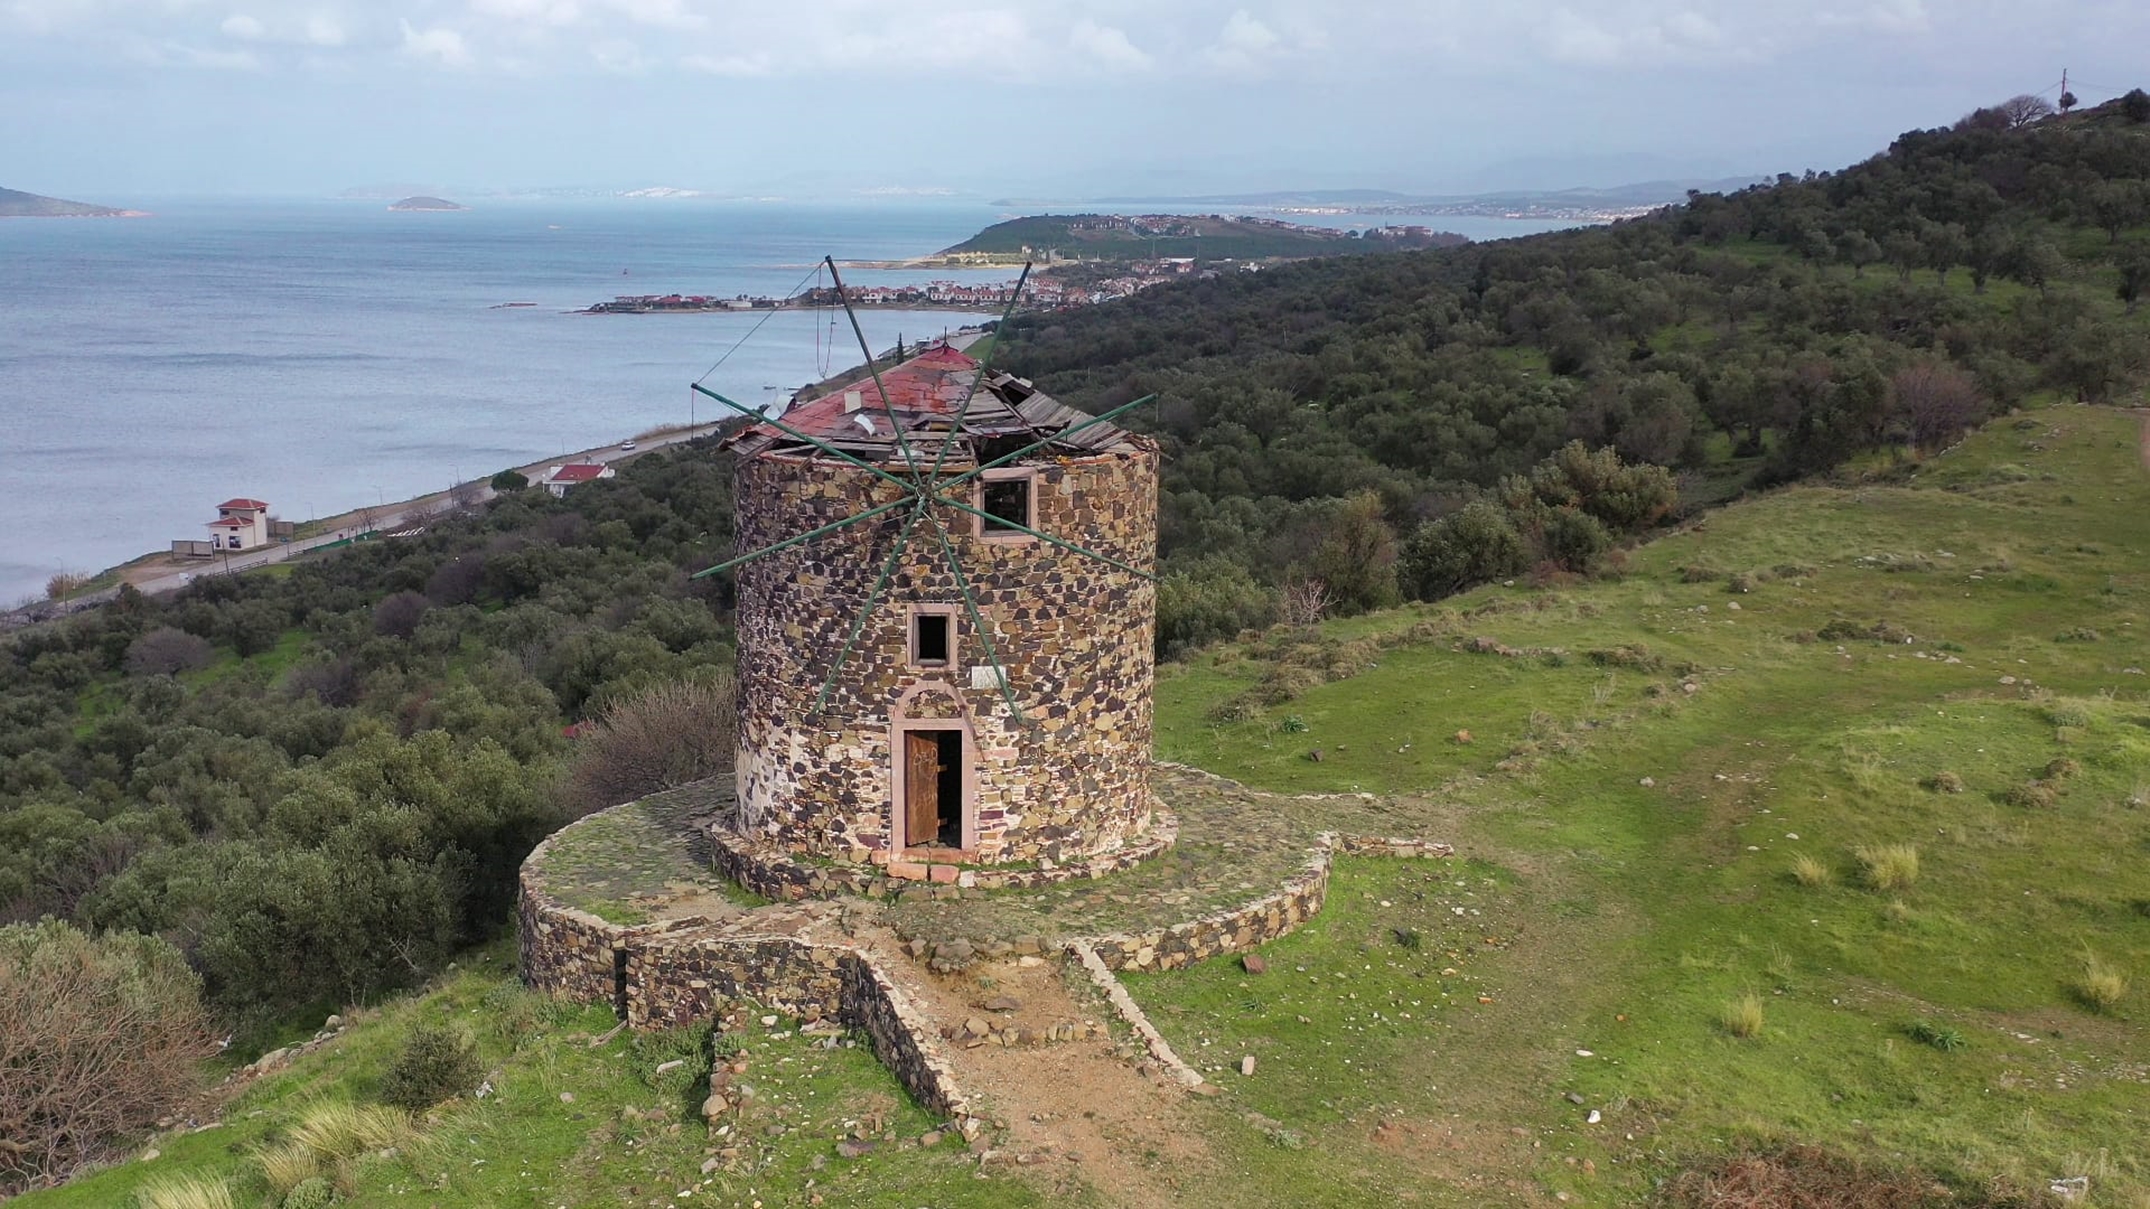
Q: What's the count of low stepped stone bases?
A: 1